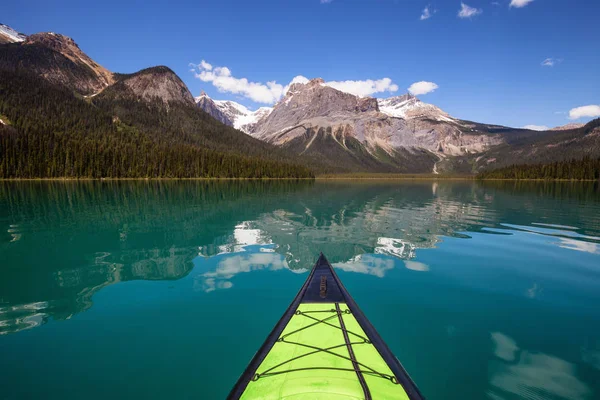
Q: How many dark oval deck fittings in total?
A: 6